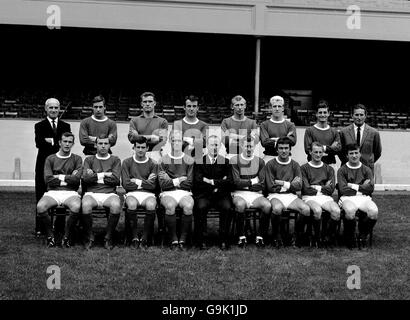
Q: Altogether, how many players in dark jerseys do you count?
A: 14